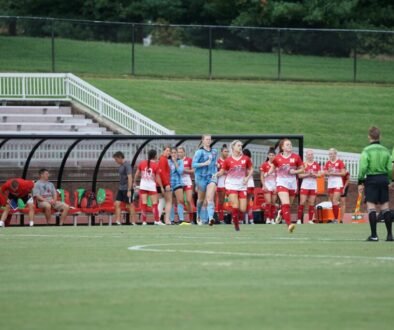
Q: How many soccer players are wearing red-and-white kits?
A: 9